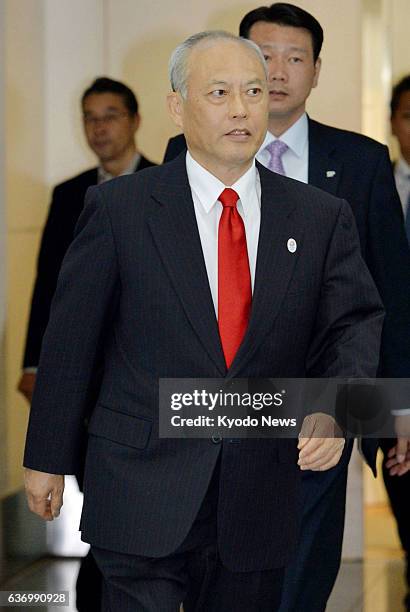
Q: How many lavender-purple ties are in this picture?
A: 1